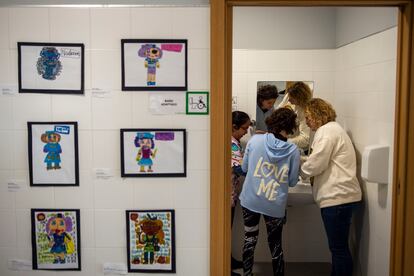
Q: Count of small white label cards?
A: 6